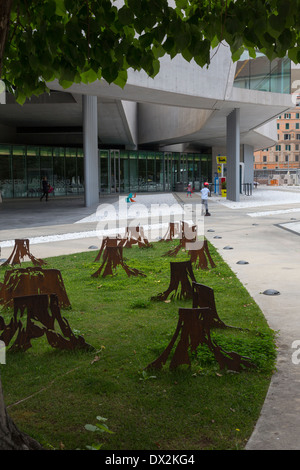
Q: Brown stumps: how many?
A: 12